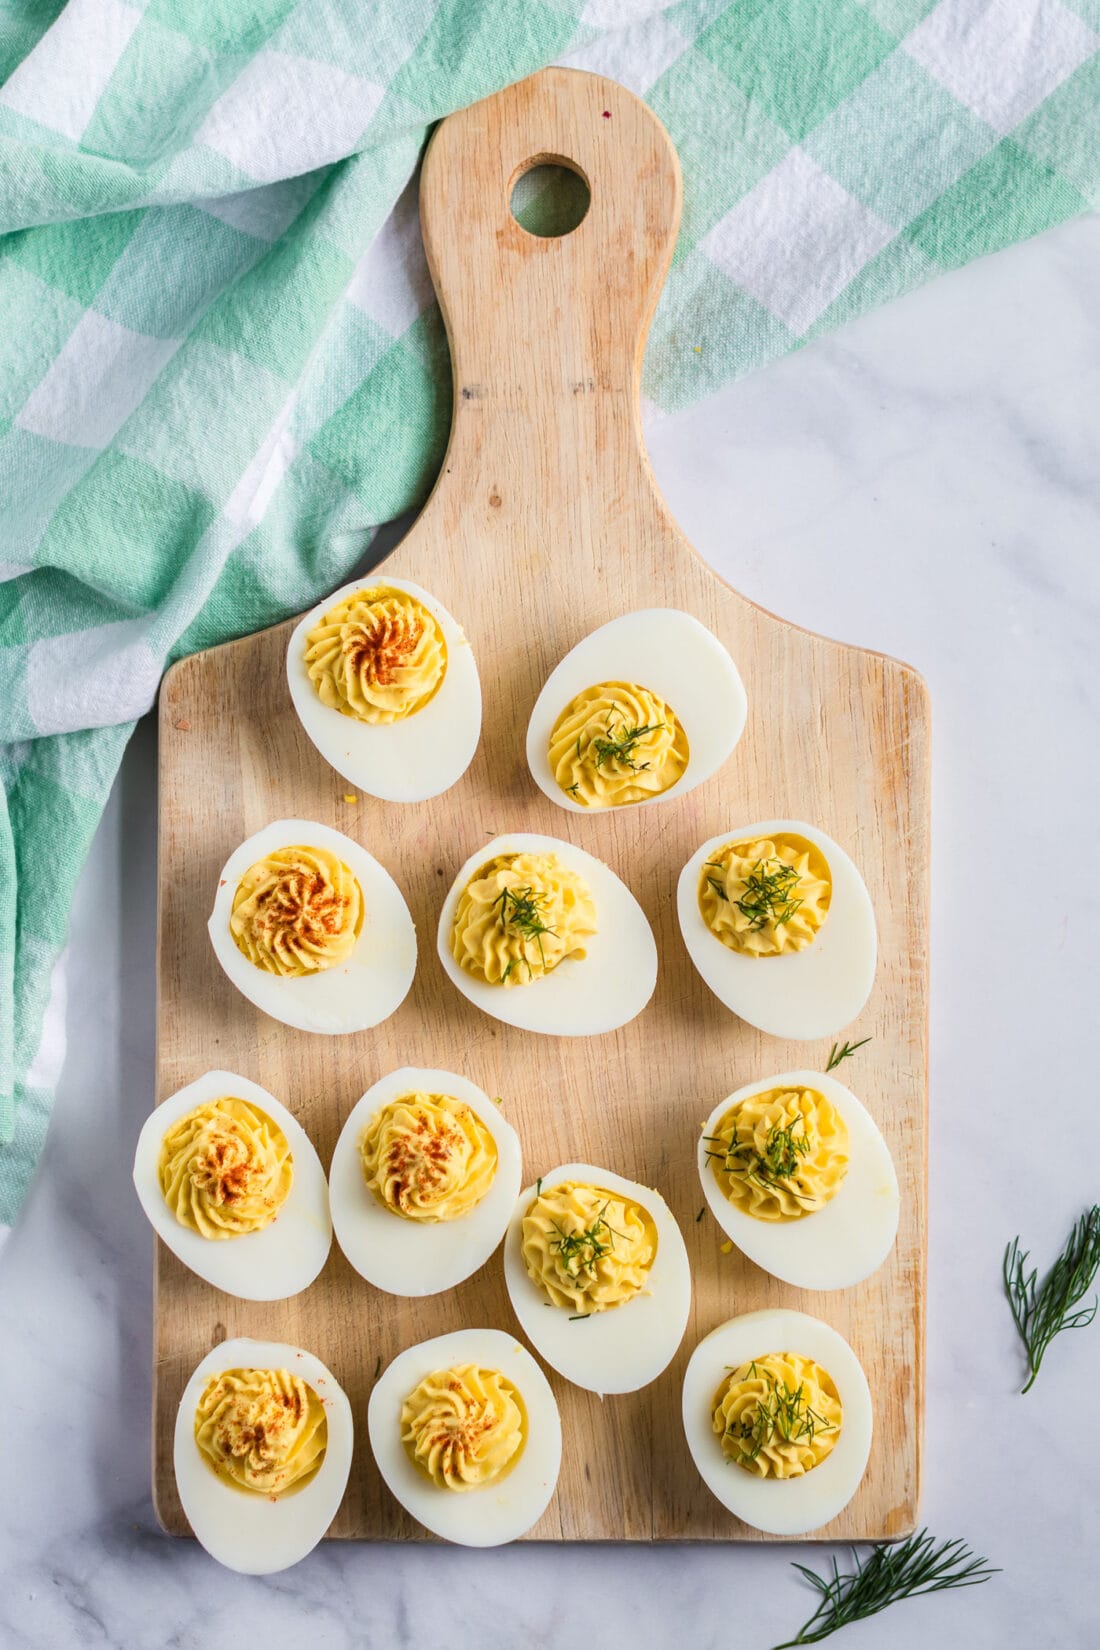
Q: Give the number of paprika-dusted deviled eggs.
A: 6